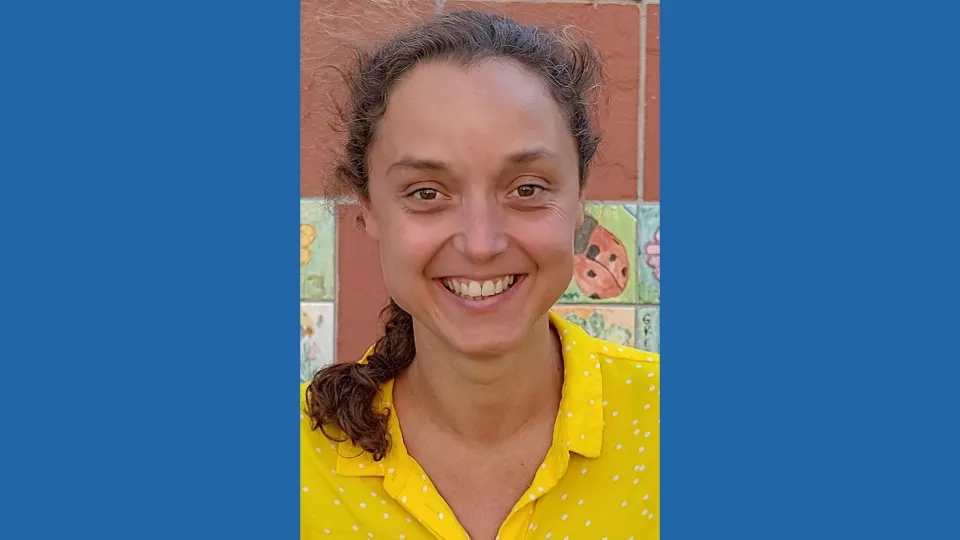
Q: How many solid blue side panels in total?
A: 2